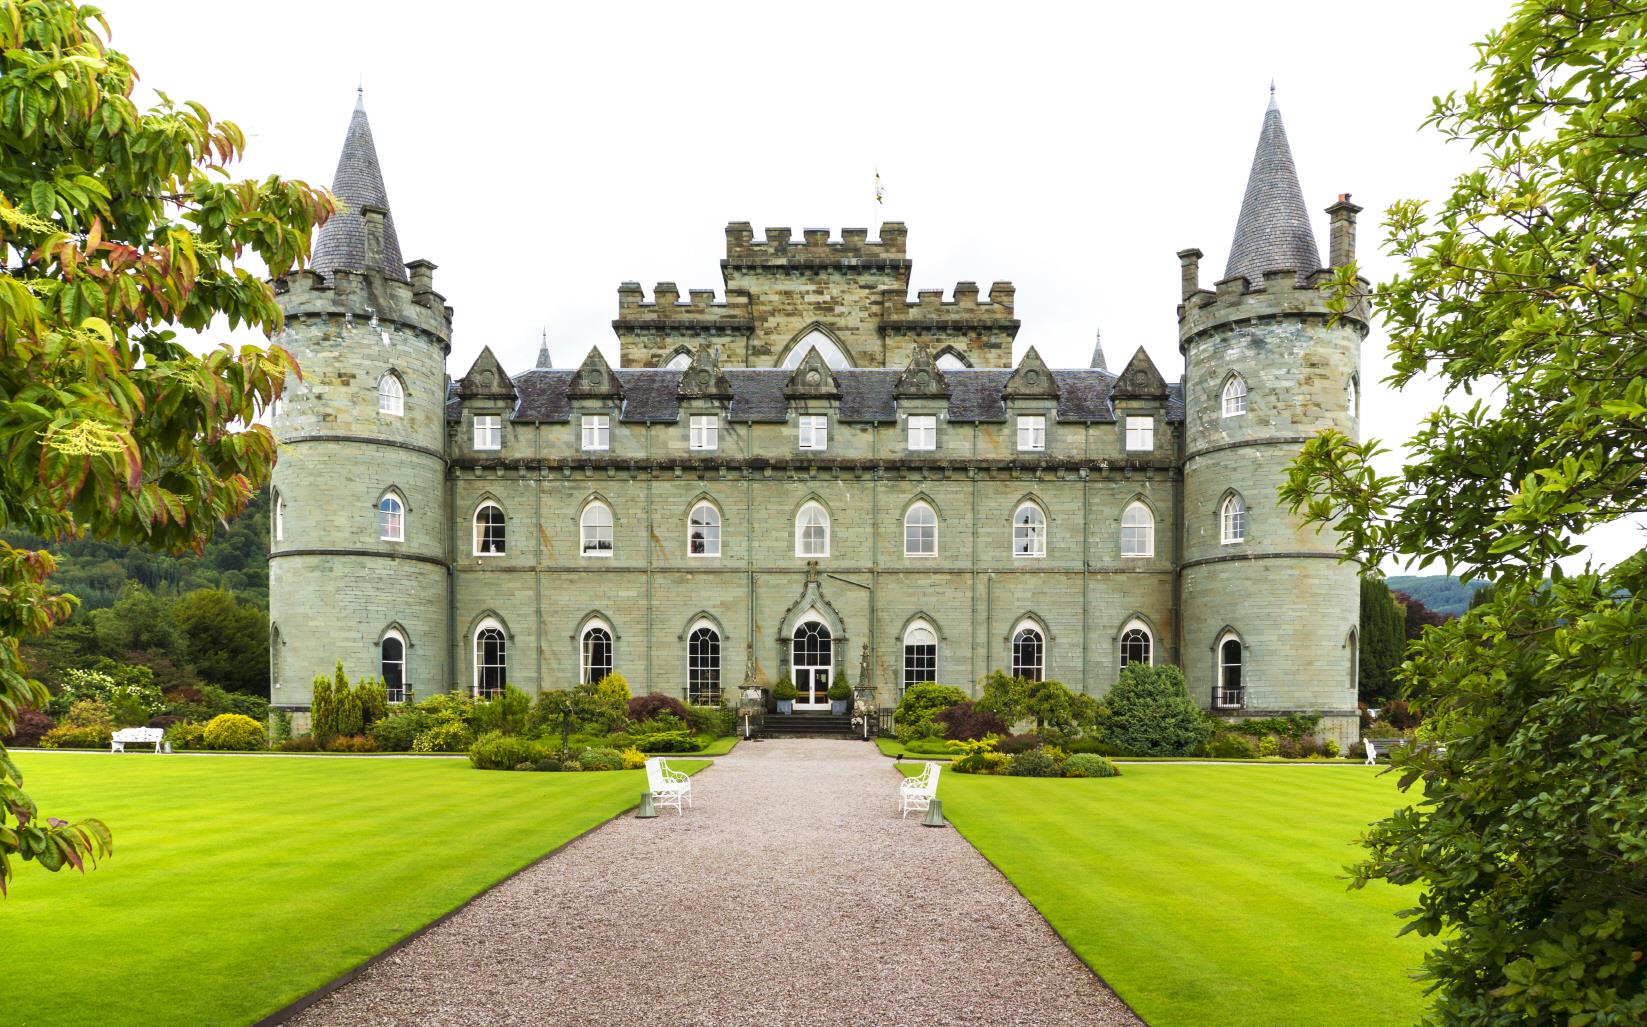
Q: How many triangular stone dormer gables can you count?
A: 7